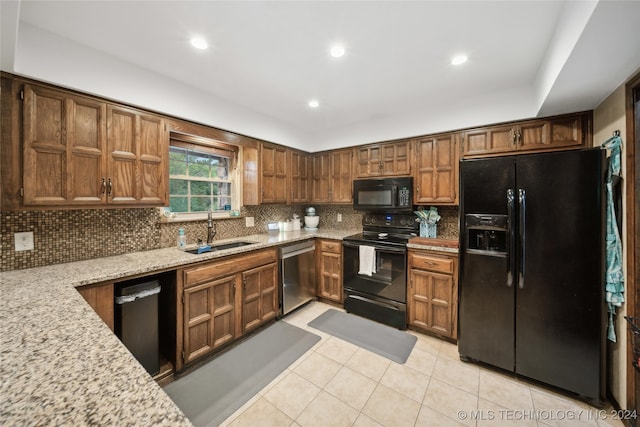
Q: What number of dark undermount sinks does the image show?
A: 1